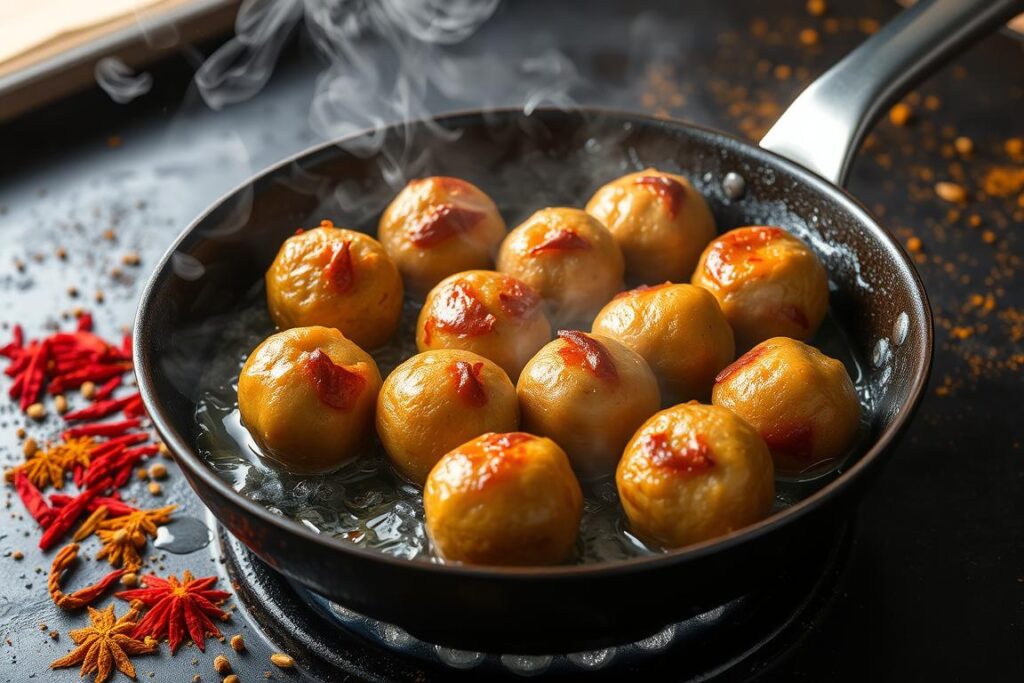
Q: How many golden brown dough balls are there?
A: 13